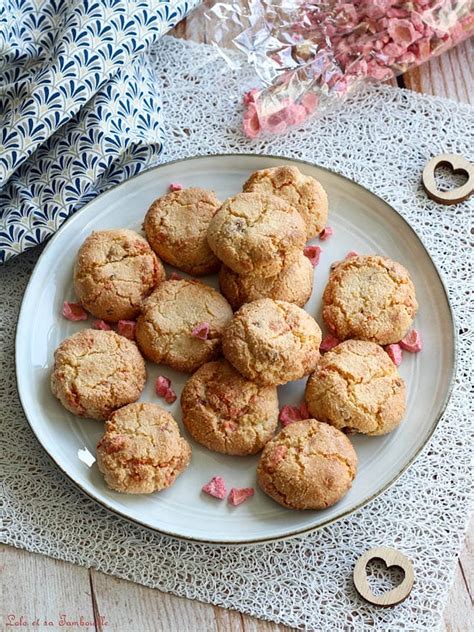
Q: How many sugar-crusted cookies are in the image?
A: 13